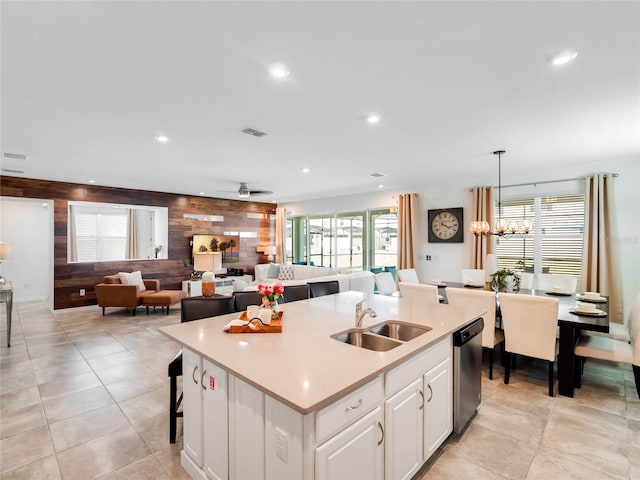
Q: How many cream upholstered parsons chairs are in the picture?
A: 10